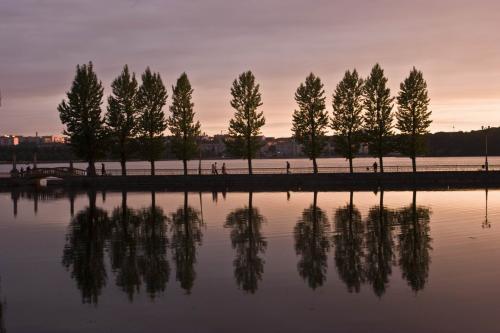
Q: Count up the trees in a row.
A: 9